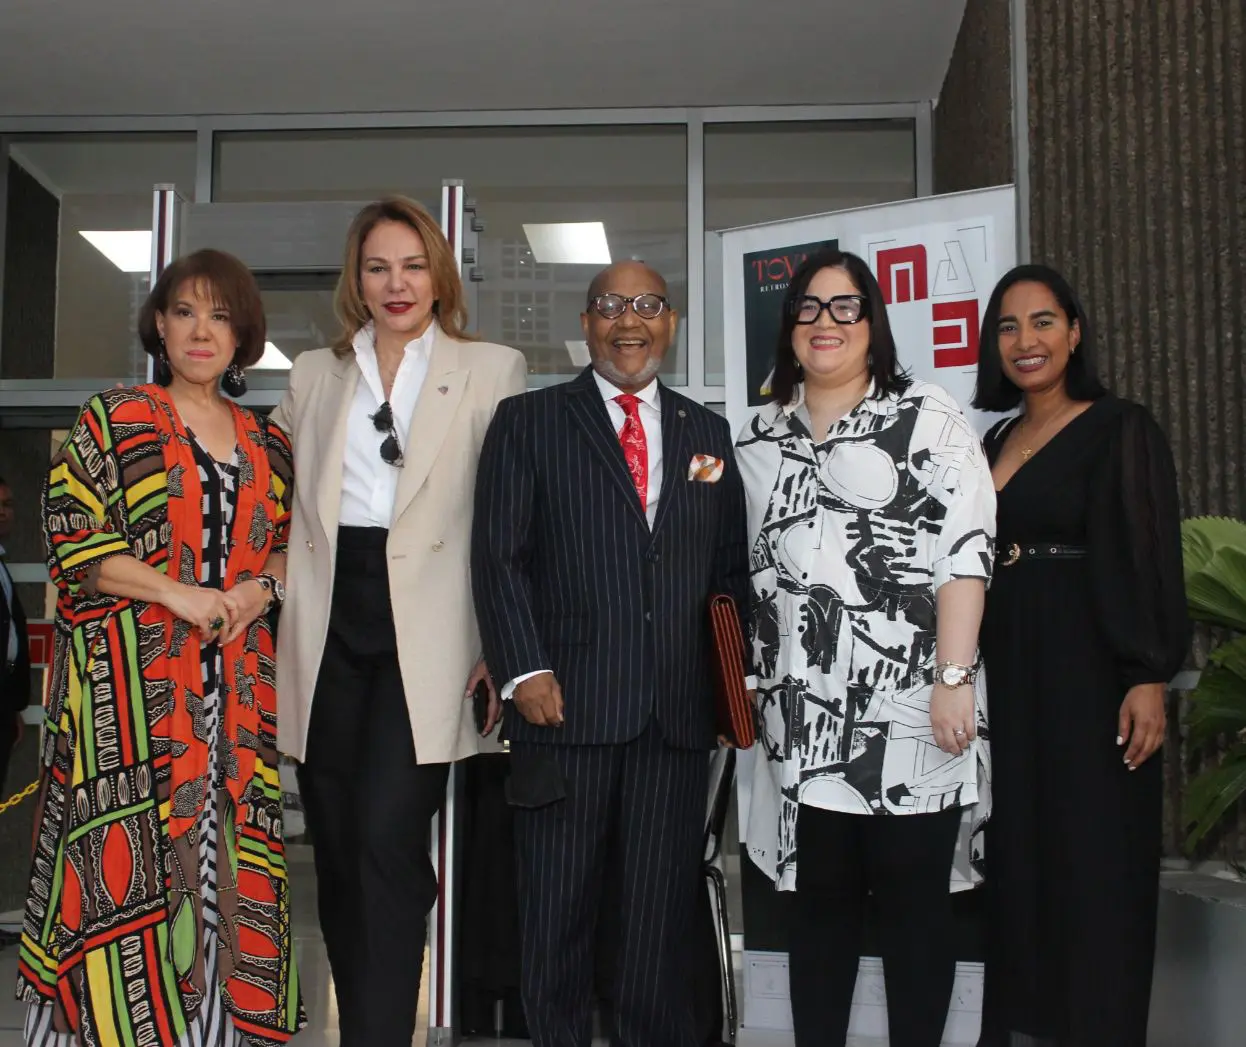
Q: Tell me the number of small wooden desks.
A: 0